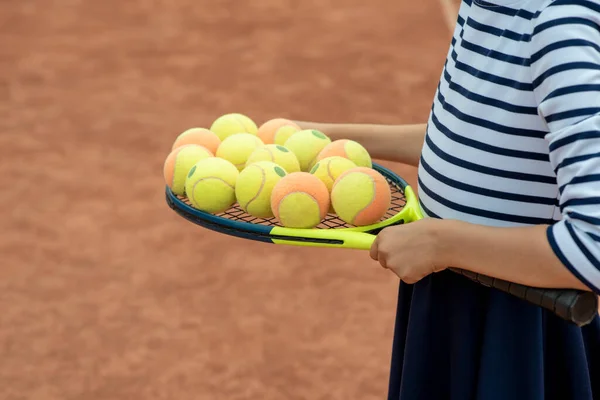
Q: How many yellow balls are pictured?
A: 7